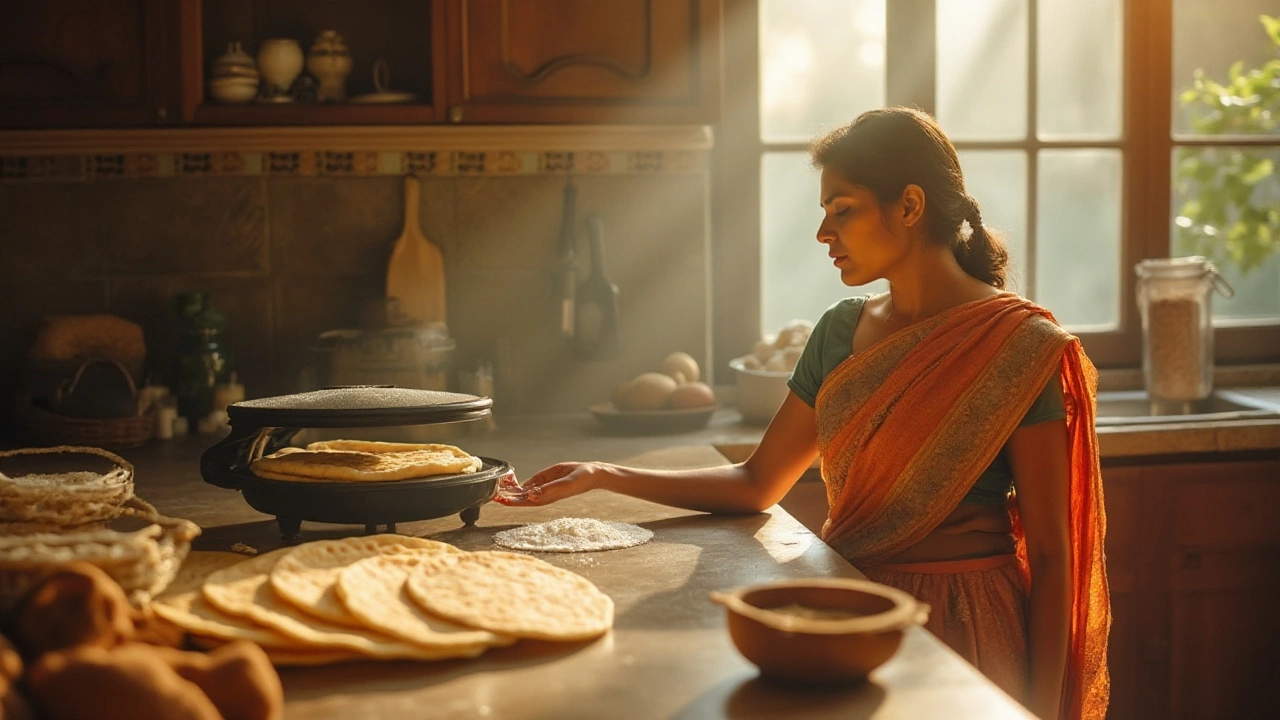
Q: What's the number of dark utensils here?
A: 2